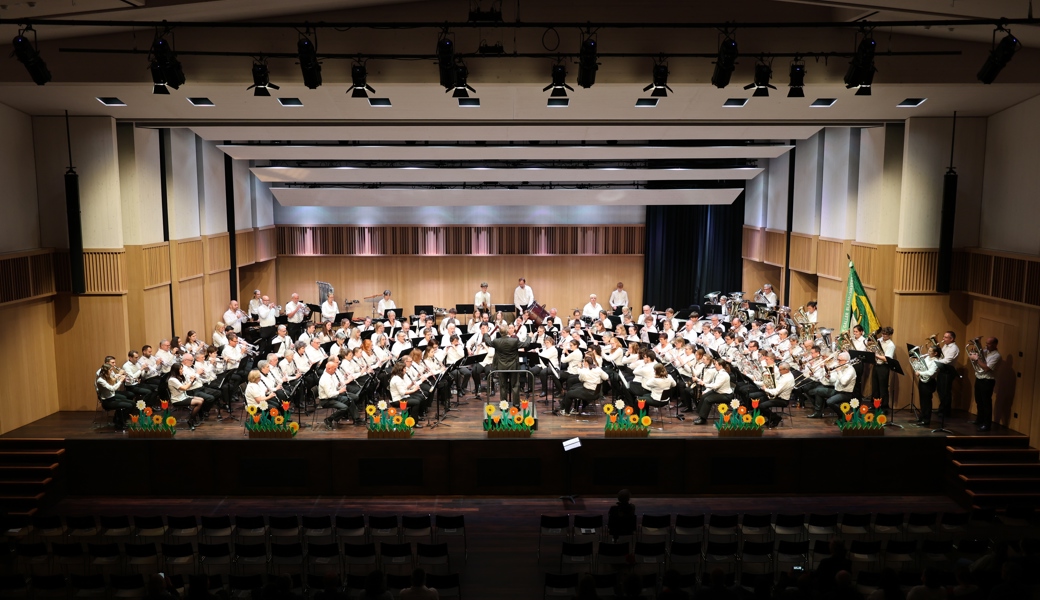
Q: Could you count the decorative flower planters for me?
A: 7